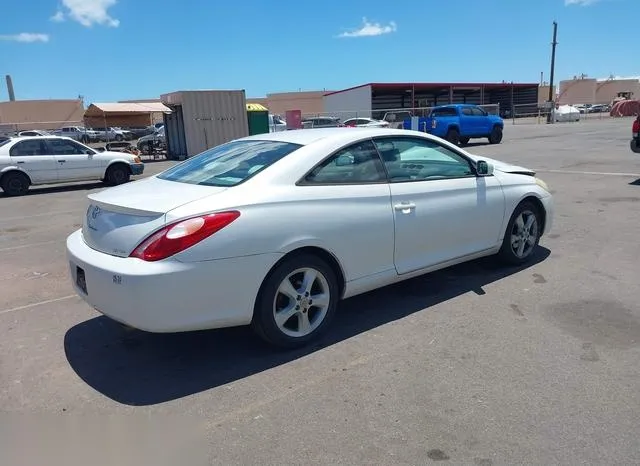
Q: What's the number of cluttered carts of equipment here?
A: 1